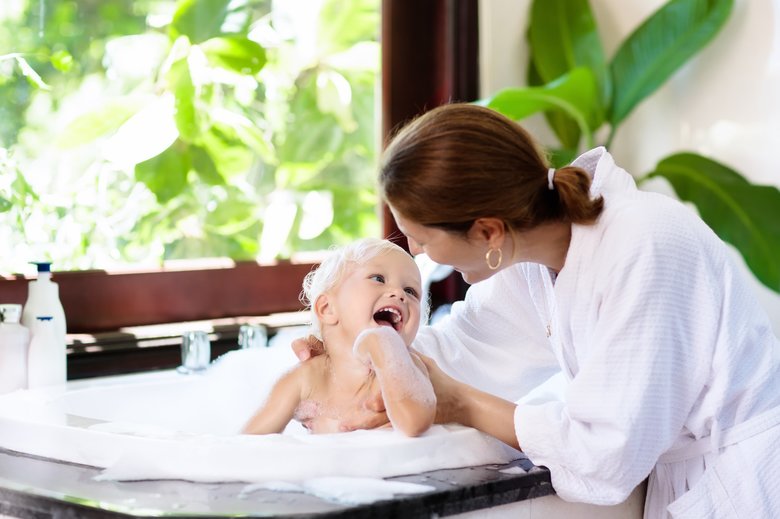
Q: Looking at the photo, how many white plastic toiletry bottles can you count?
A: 3